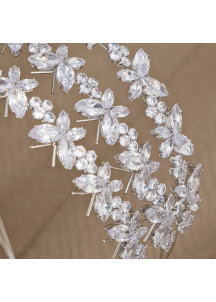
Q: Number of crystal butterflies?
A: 11